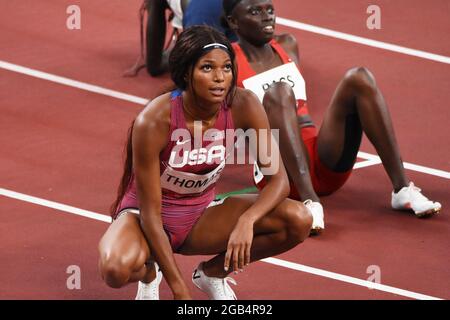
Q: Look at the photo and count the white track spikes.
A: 4